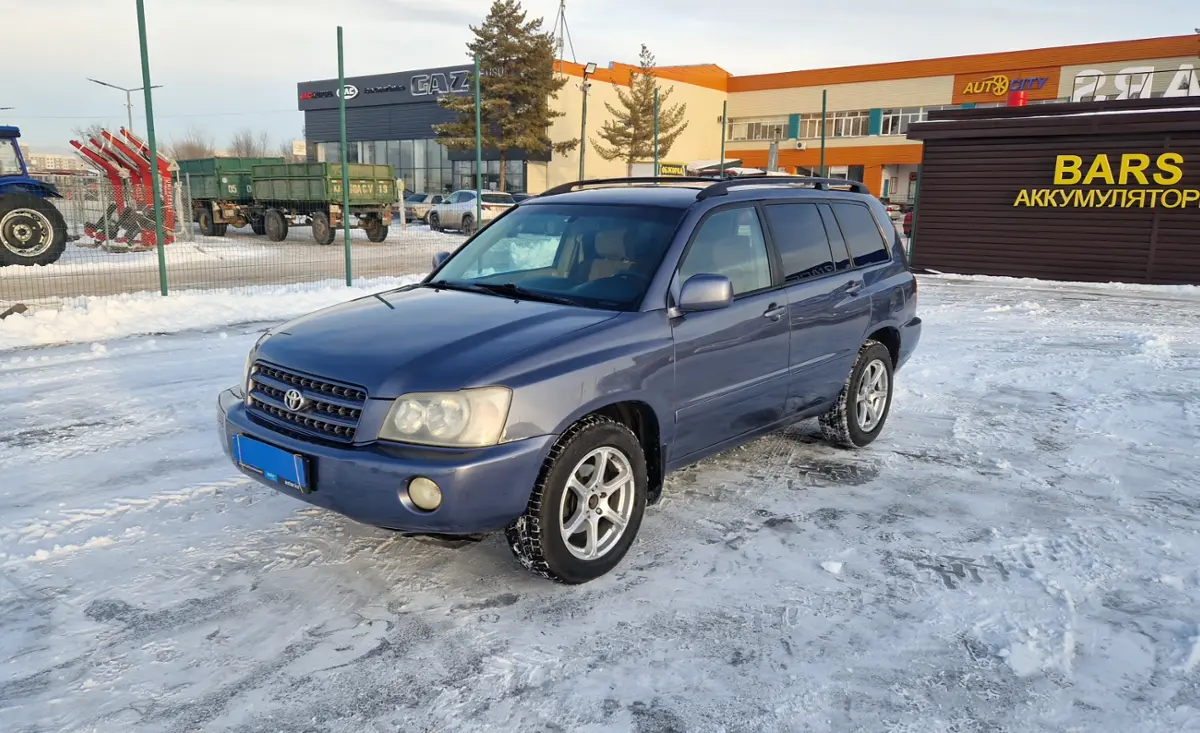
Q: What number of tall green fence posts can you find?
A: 6